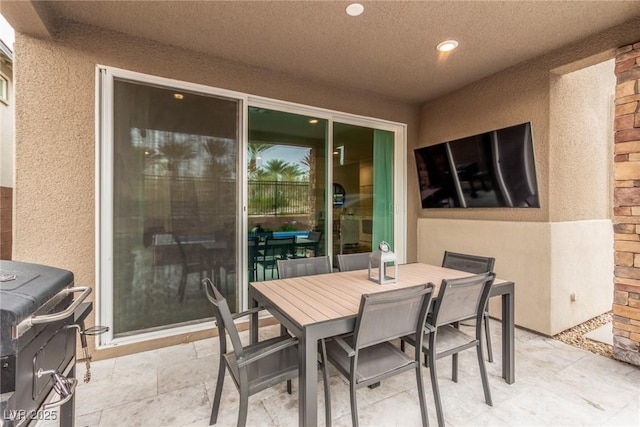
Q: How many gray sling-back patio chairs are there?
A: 6